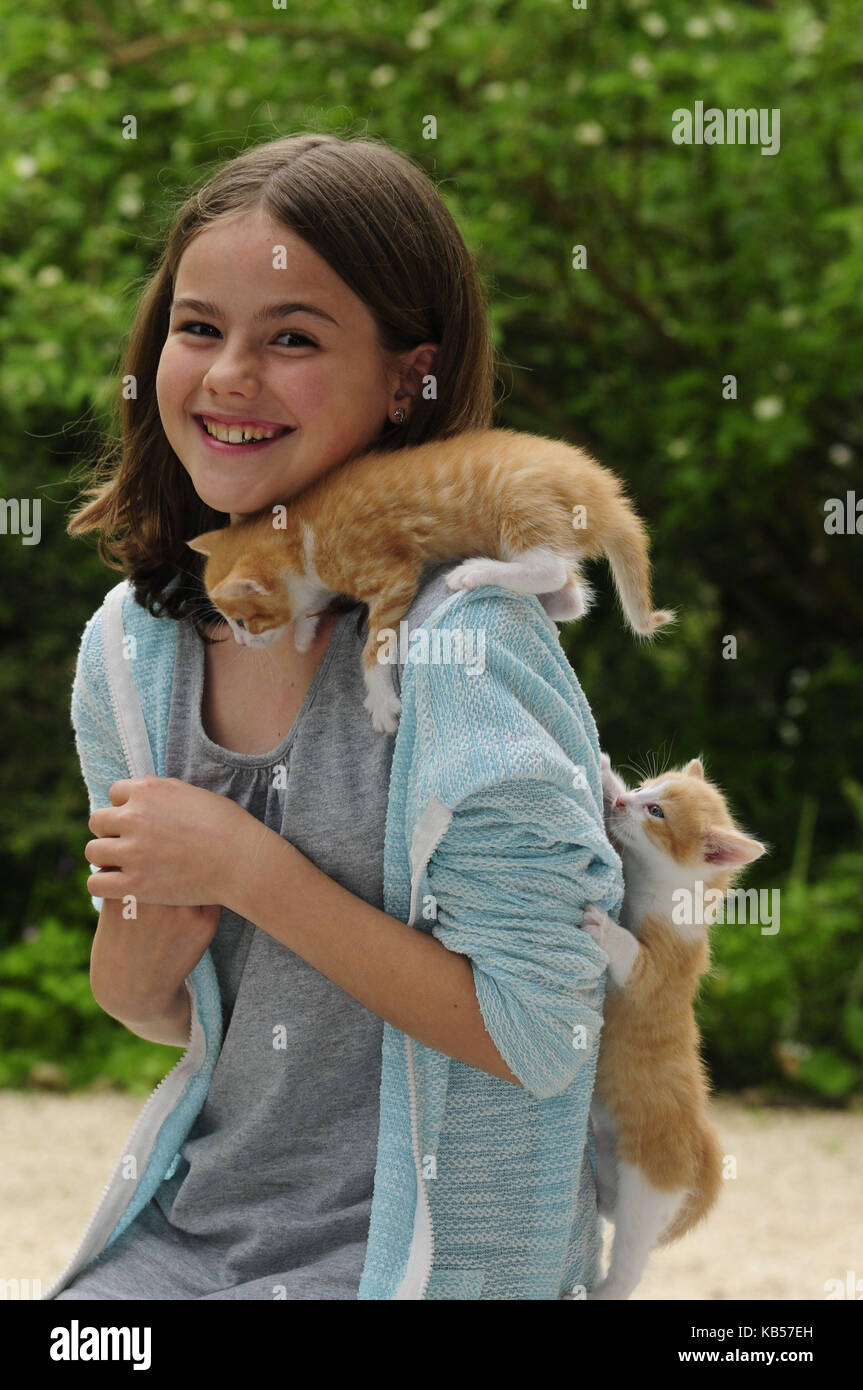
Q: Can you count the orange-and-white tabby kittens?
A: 2